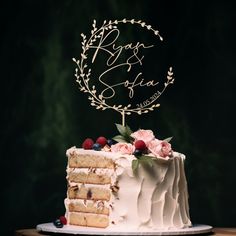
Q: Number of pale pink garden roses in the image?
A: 3